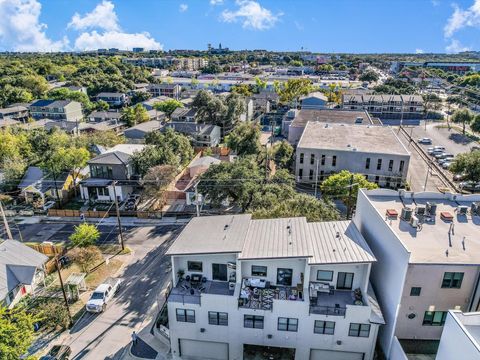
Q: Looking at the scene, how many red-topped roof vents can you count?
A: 2